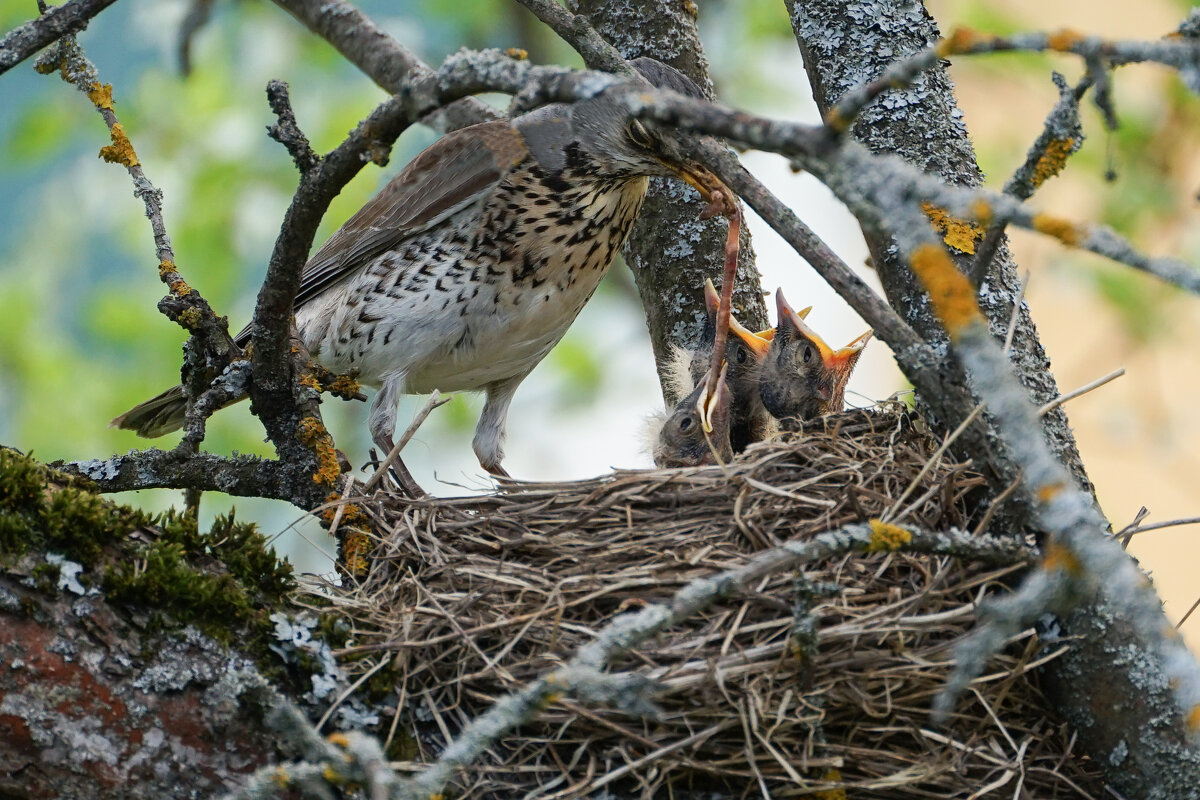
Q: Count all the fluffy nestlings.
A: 3